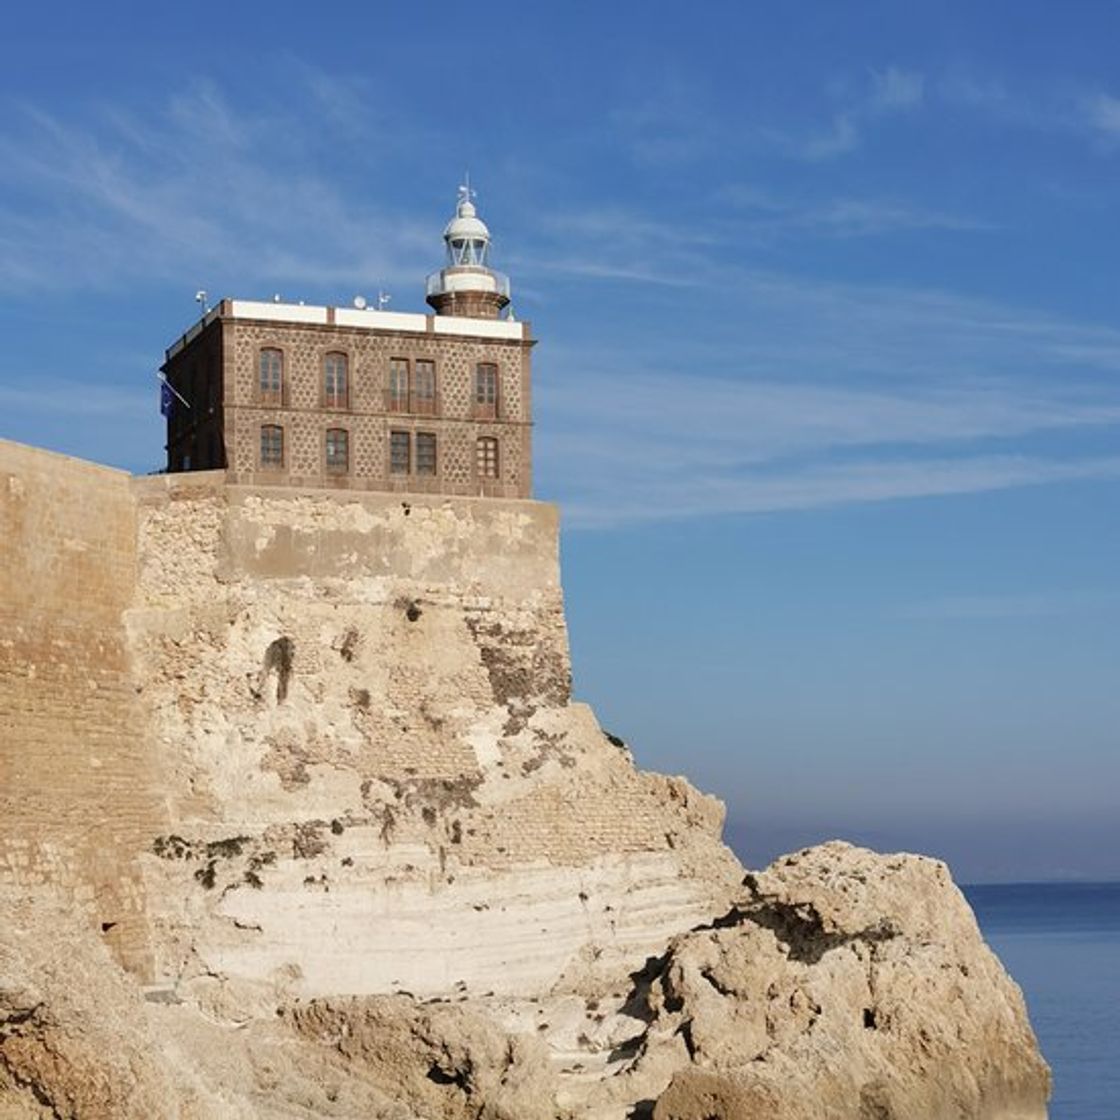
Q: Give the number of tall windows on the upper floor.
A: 5